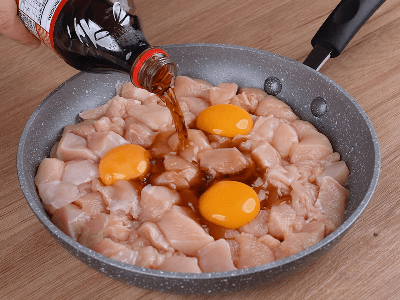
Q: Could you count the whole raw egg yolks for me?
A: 3